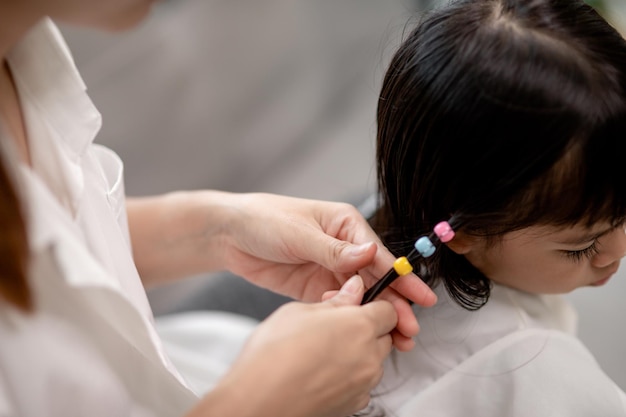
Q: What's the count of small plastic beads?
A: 3